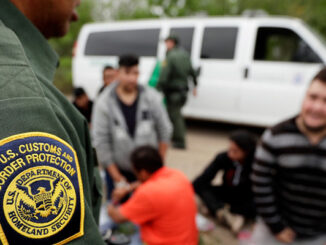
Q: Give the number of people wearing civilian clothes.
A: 6